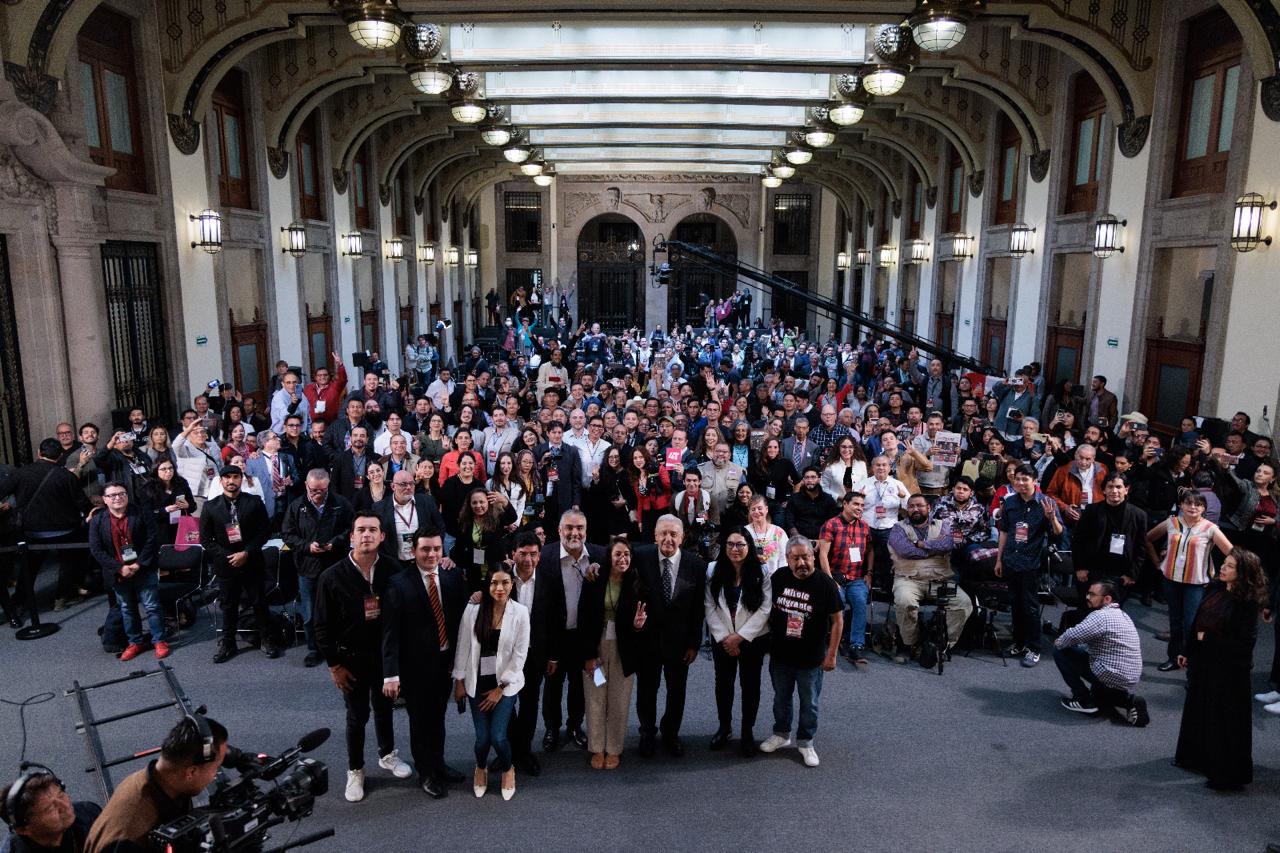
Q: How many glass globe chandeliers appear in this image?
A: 14